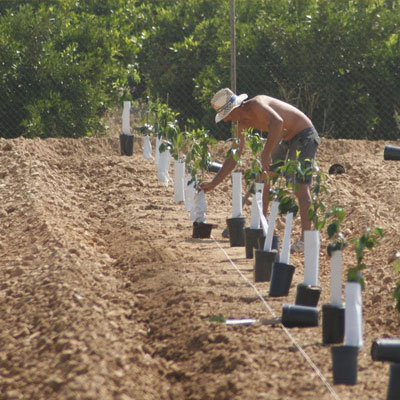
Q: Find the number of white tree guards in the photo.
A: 15